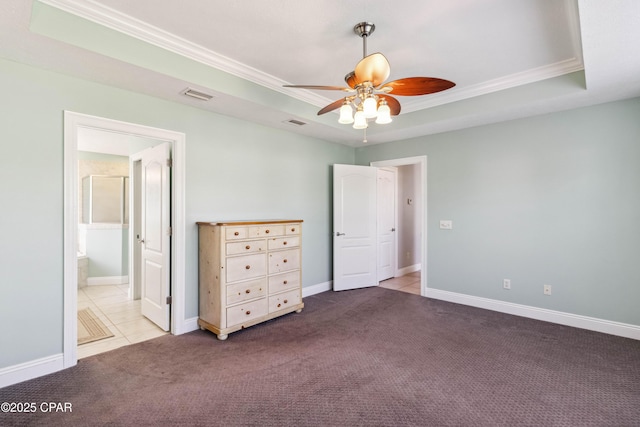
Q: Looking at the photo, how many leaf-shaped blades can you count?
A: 5